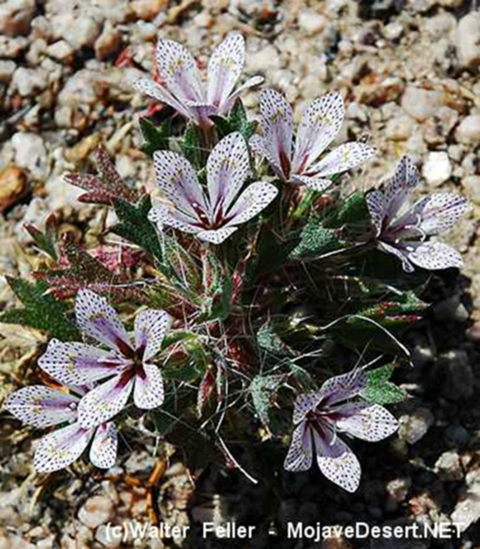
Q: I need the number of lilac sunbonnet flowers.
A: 7